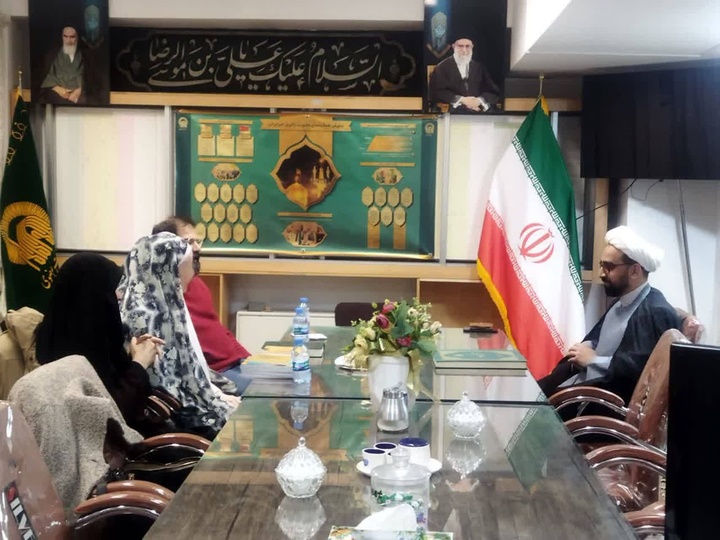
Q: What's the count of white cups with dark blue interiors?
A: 3